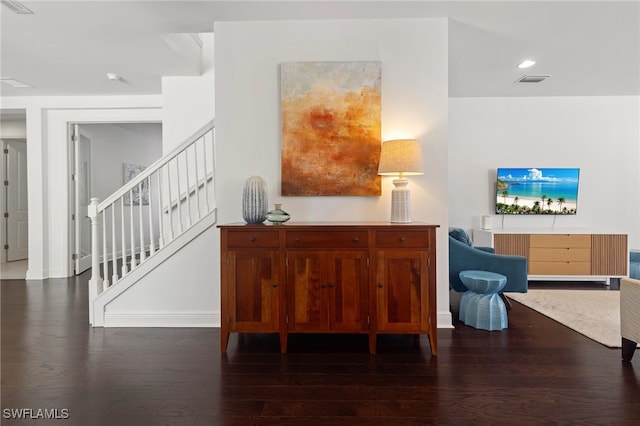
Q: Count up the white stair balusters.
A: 13